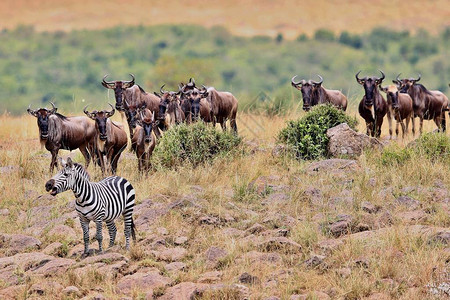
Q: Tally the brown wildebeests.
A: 12